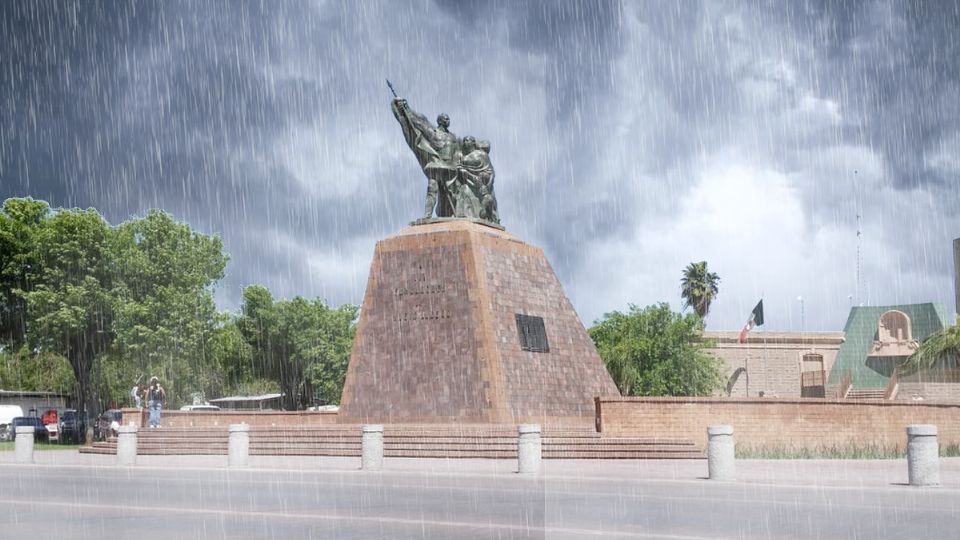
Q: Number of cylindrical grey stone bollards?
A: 7